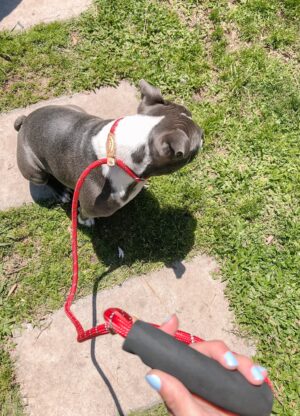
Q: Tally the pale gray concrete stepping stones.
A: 3